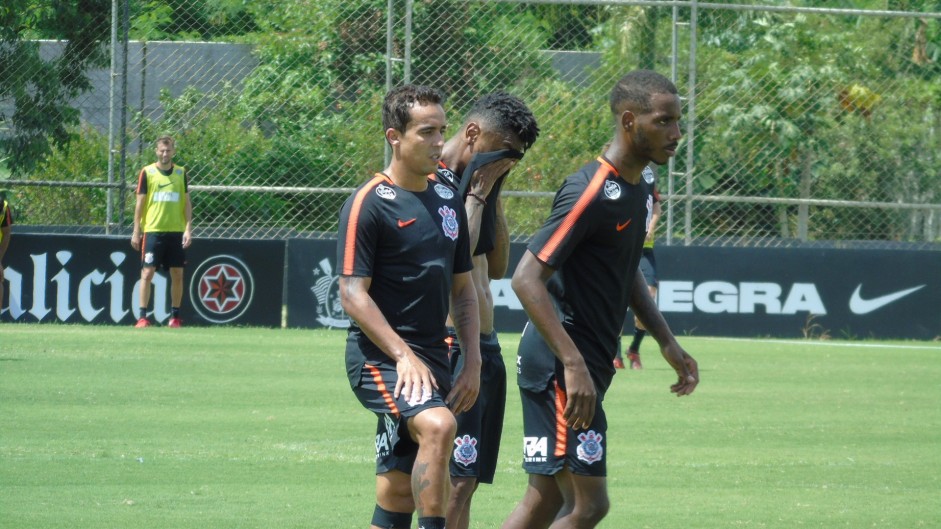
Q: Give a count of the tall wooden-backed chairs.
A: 0